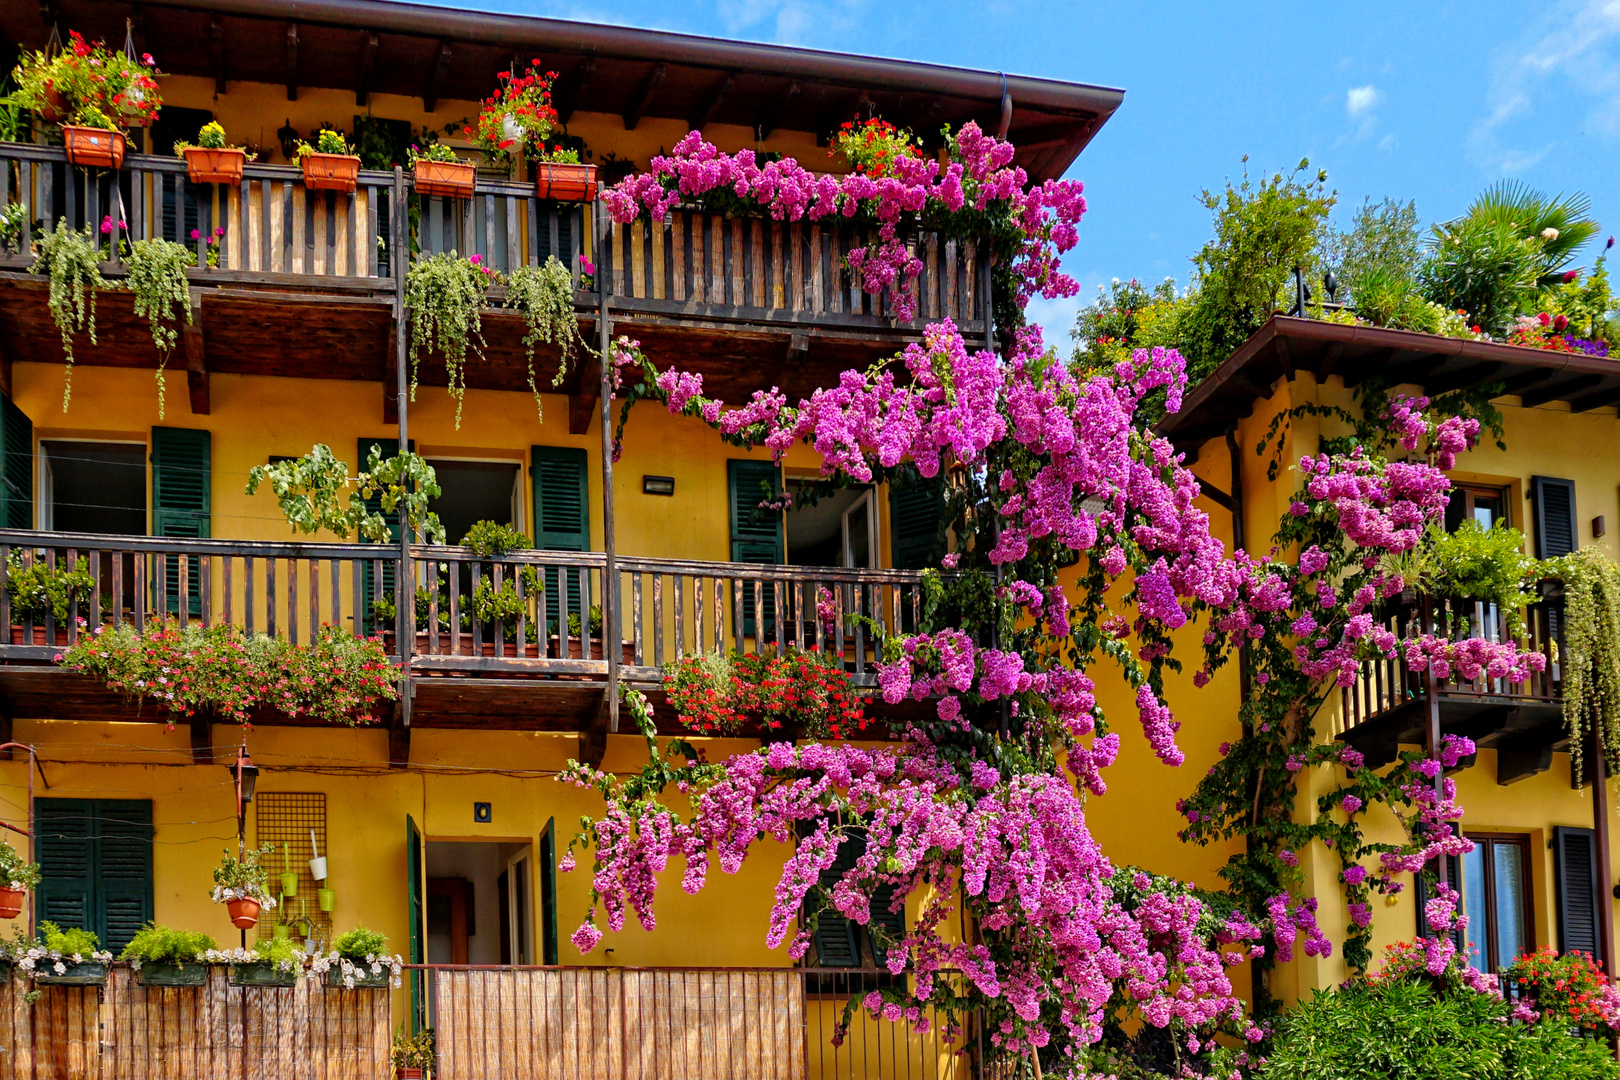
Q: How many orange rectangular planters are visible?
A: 5